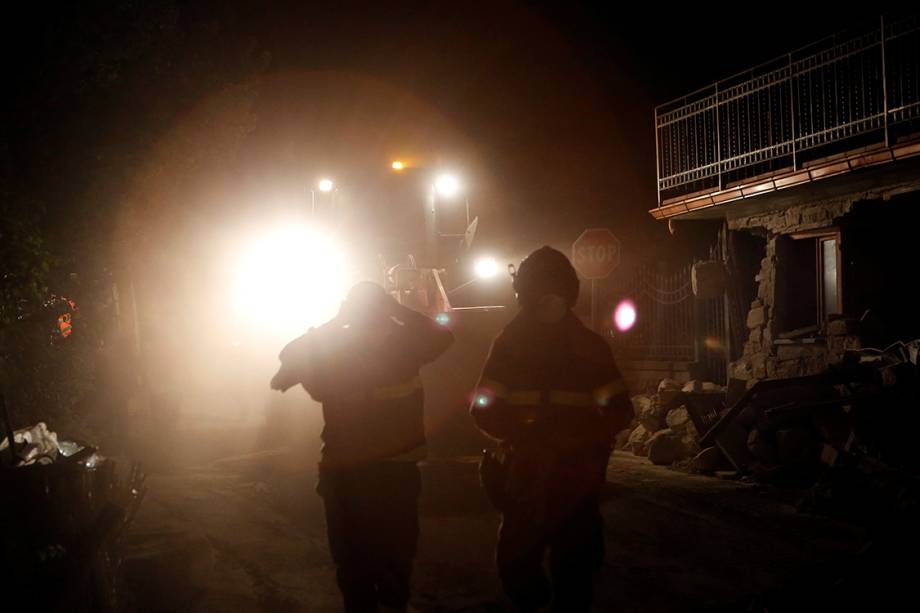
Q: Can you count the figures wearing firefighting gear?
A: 2